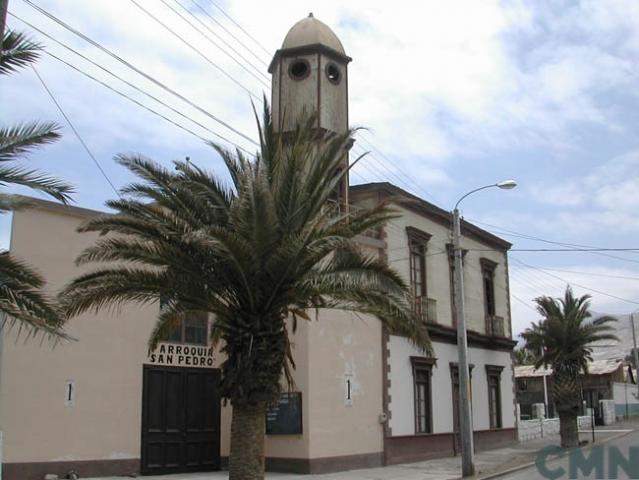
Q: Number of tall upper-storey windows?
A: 3